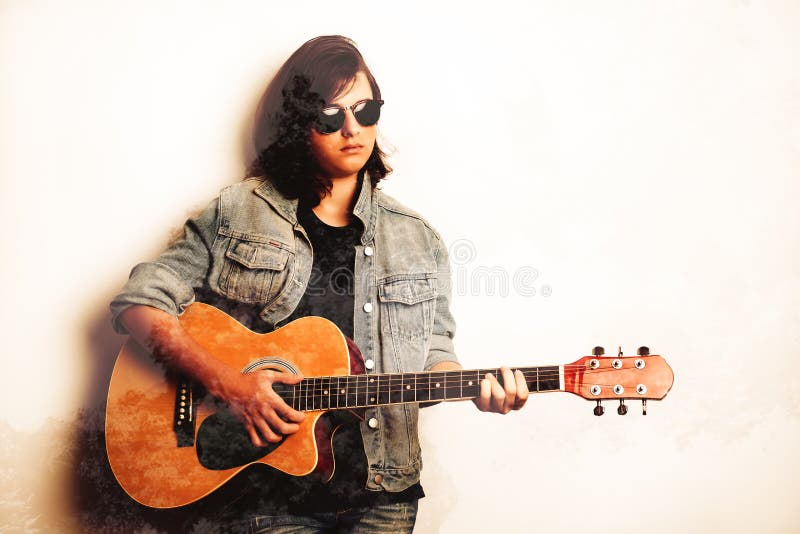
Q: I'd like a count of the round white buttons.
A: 4